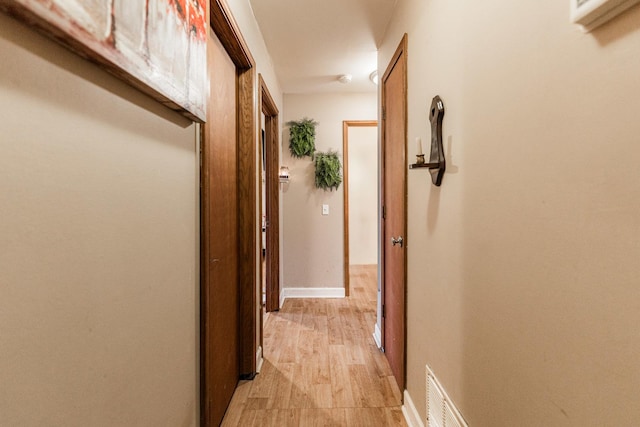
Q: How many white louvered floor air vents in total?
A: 1